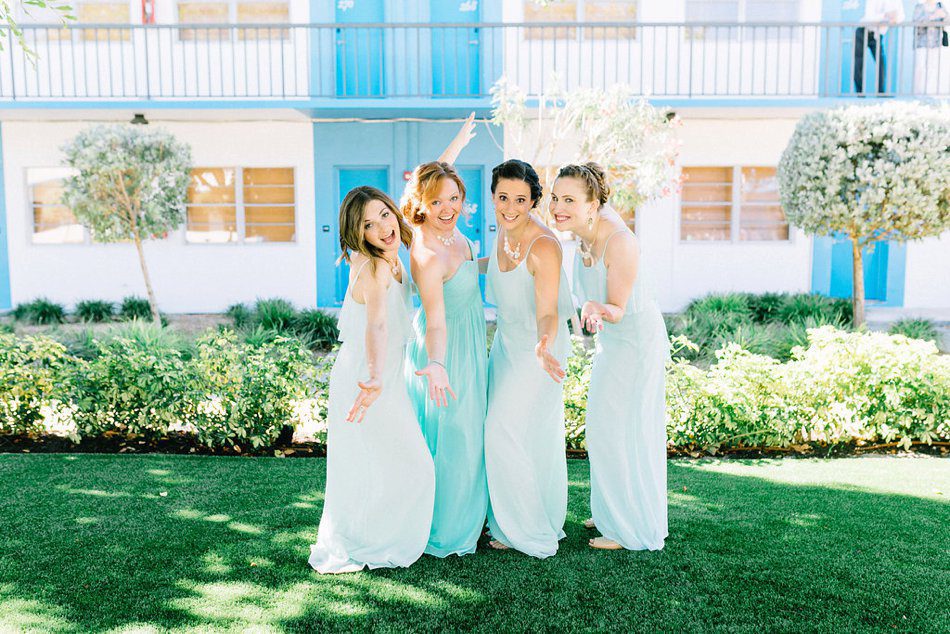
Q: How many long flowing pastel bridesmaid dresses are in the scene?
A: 4